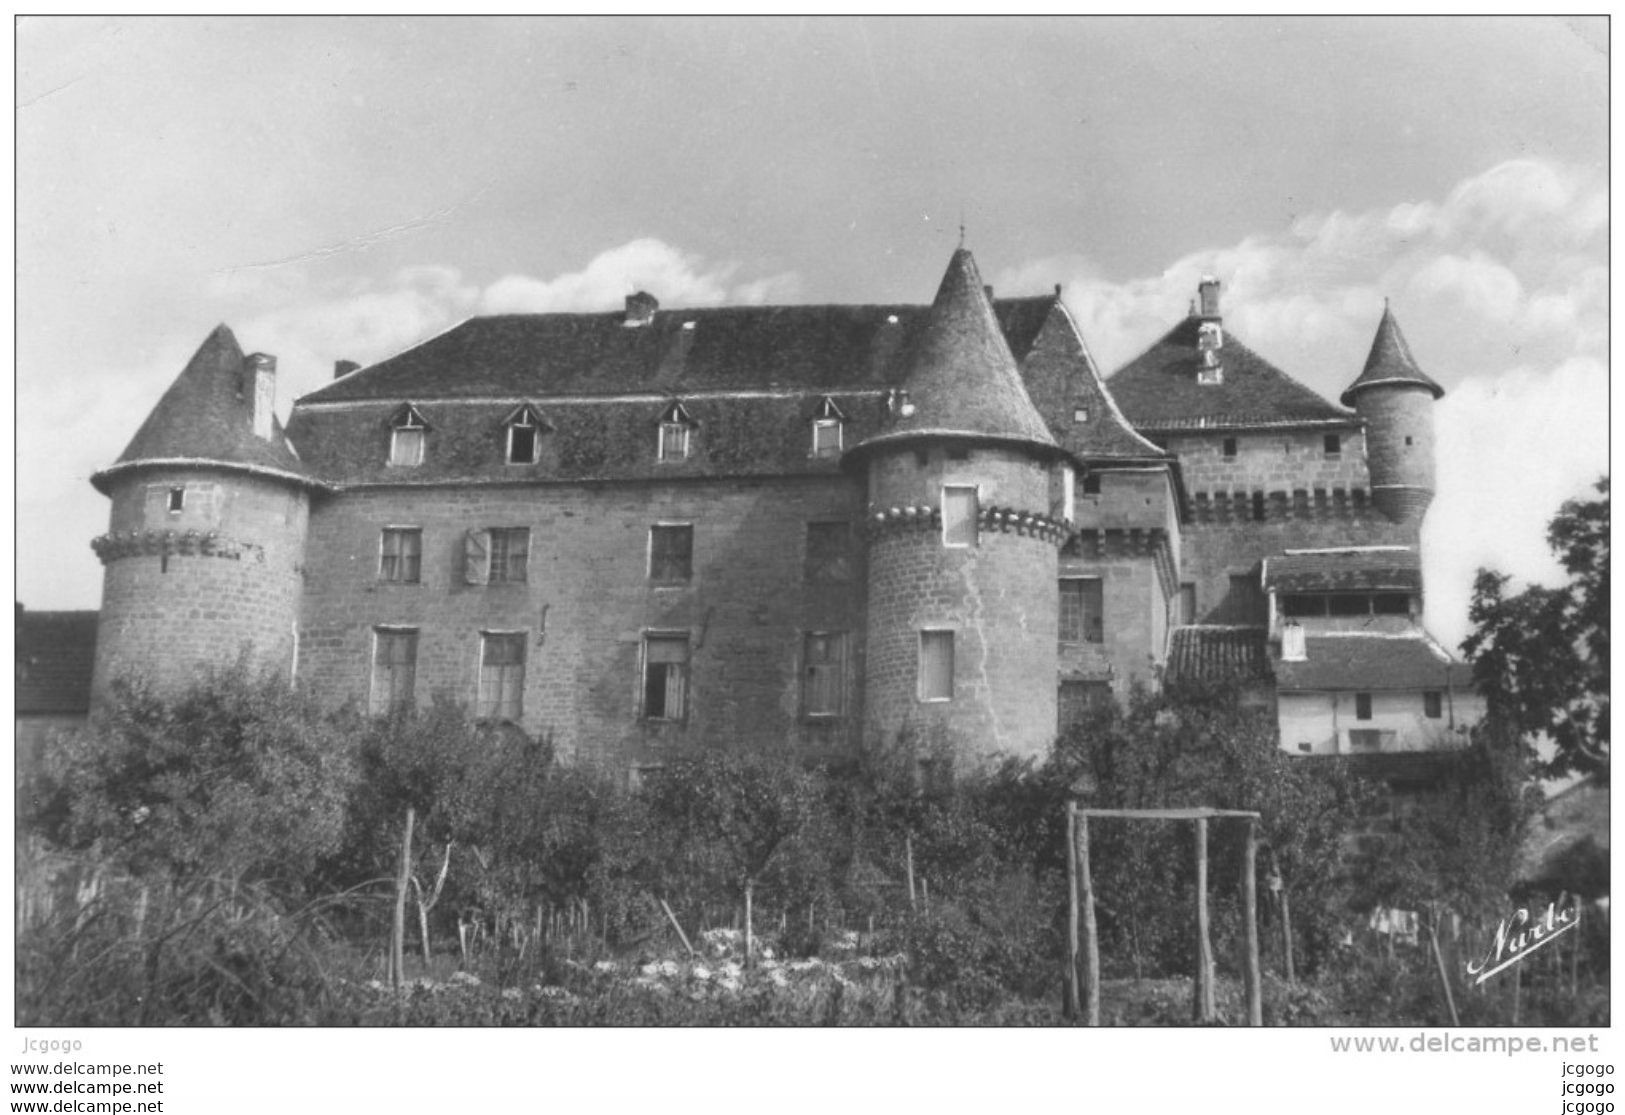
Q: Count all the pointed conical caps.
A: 3